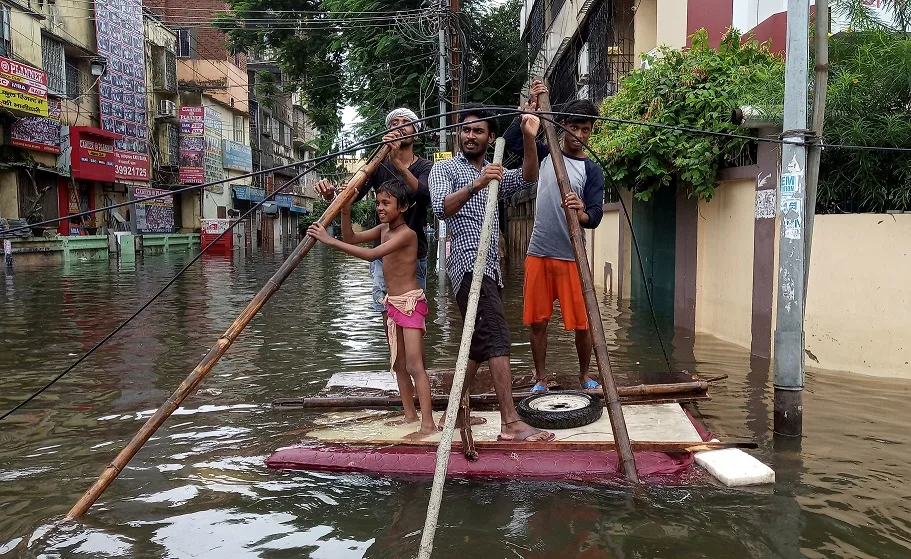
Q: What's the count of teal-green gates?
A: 1